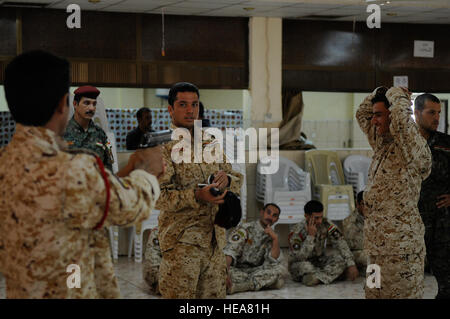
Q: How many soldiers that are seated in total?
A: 4